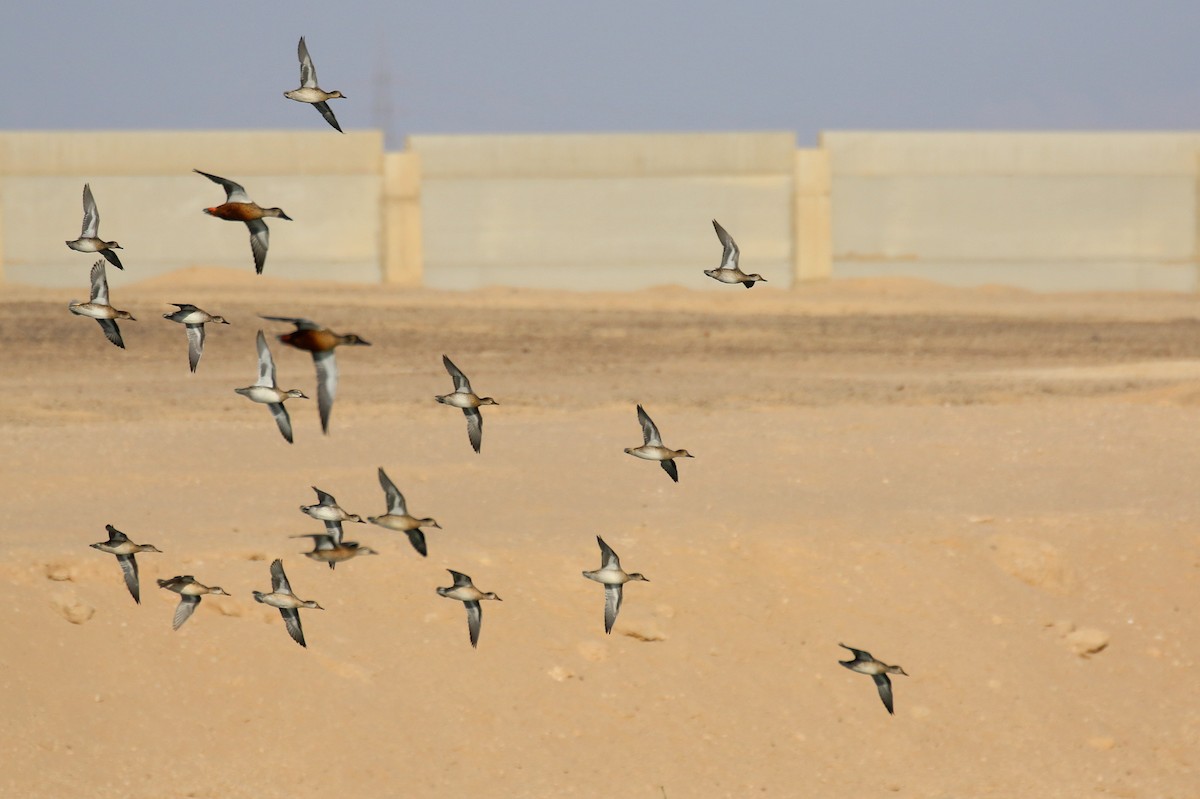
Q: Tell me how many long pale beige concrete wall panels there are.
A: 3